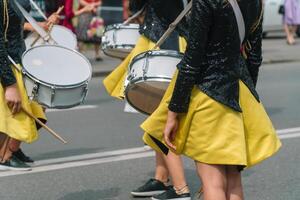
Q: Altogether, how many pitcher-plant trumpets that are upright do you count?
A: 0